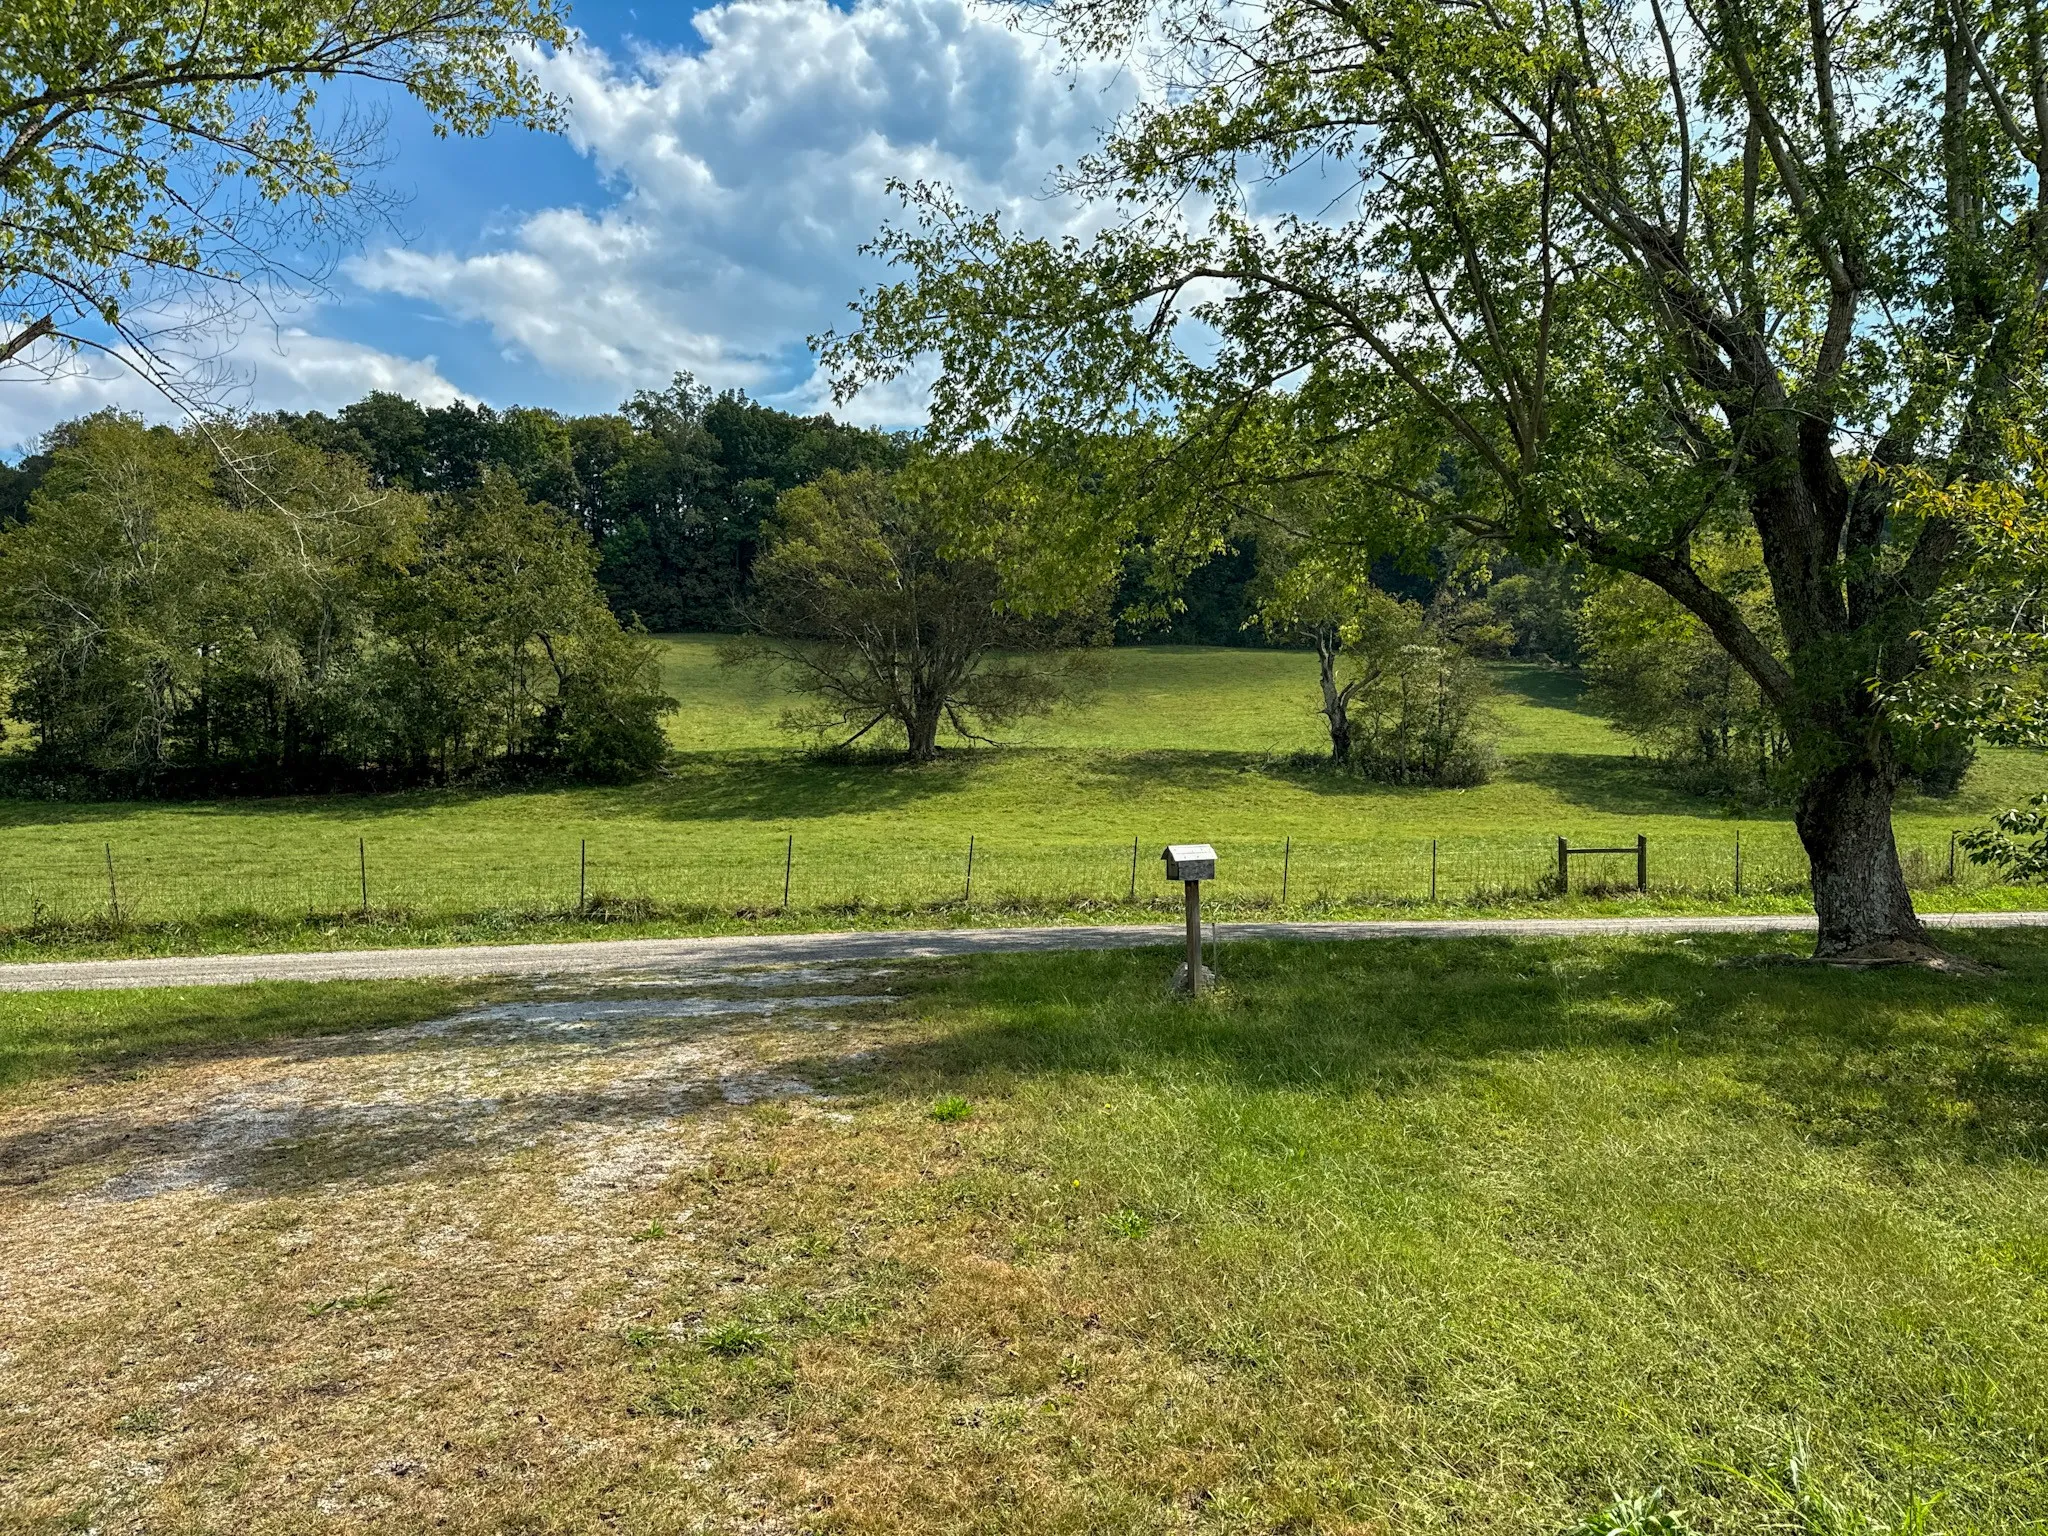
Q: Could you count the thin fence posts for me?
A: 10